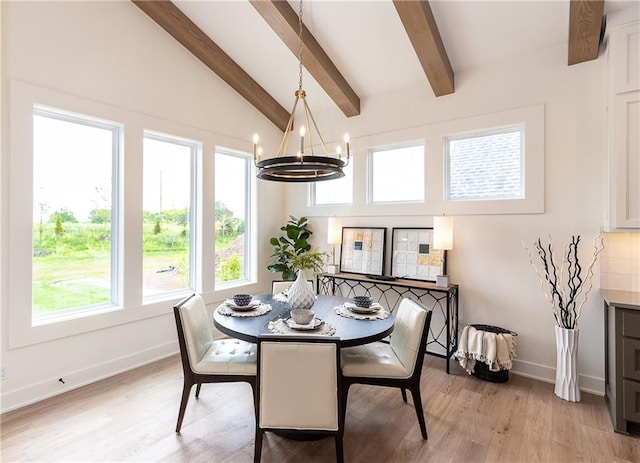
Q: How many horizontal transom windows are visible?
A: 3